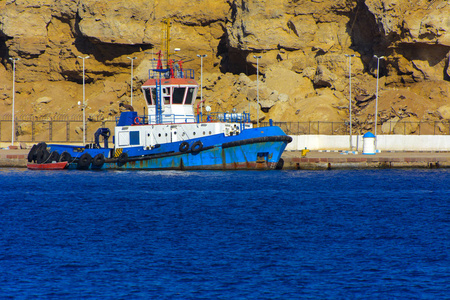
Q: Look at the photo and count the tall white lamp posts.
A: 7